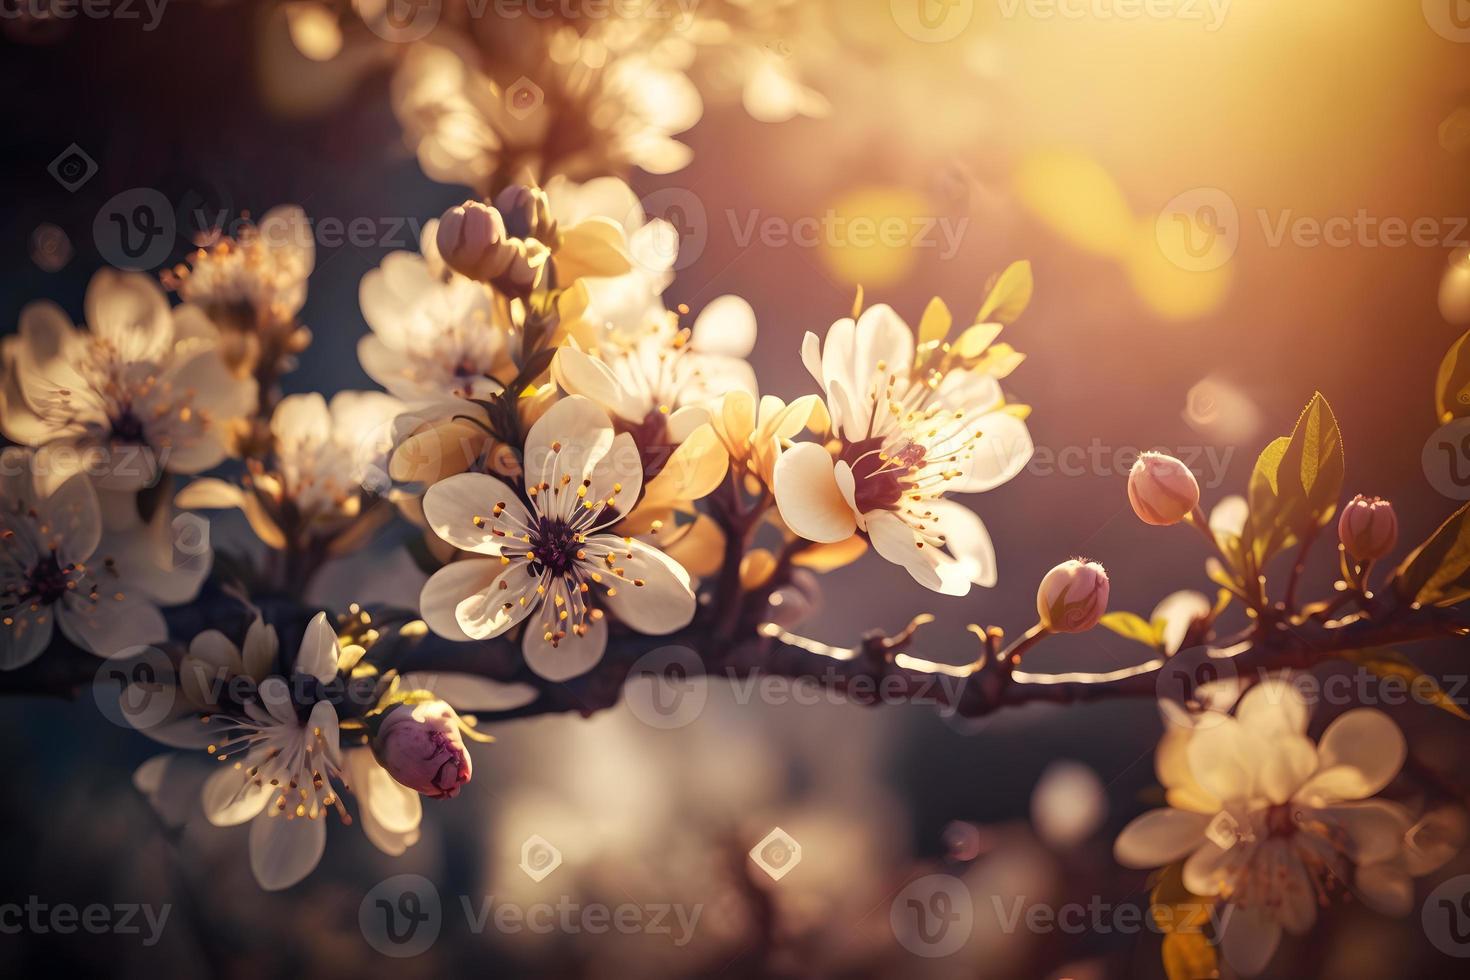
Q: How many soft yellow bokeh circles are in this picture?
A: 3